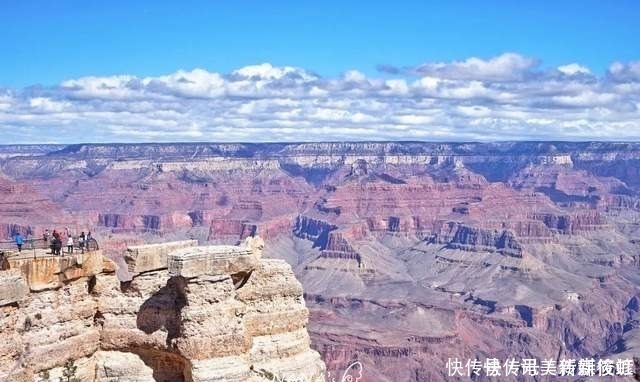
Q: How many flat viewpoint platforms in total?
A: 1